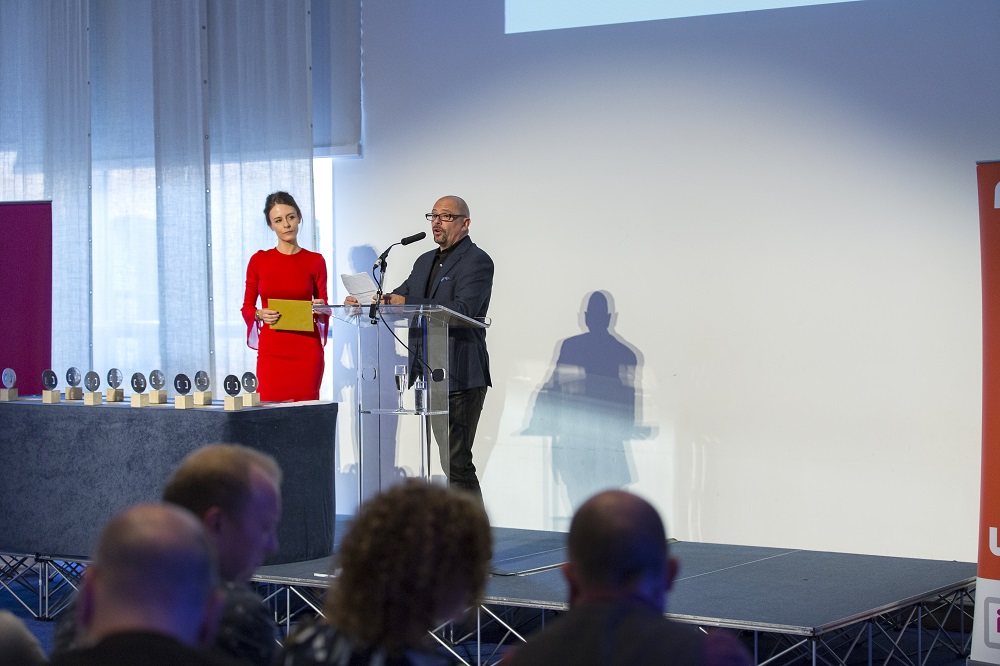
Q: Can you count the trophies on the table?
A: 11